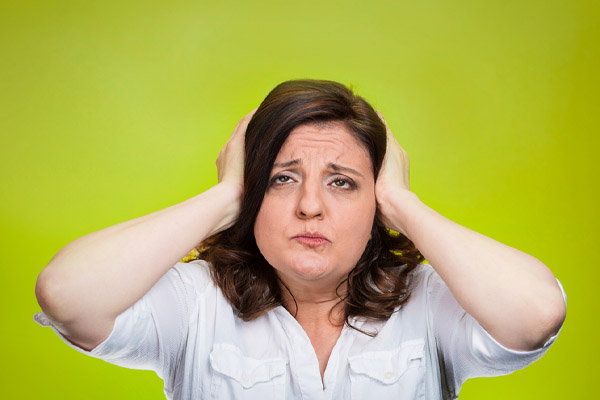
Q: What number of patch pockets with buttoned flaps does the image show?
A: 2